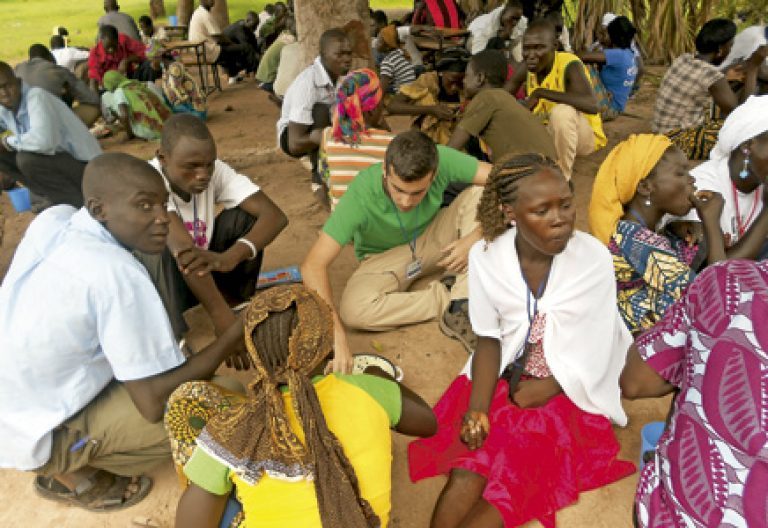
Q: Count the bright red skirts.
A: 1